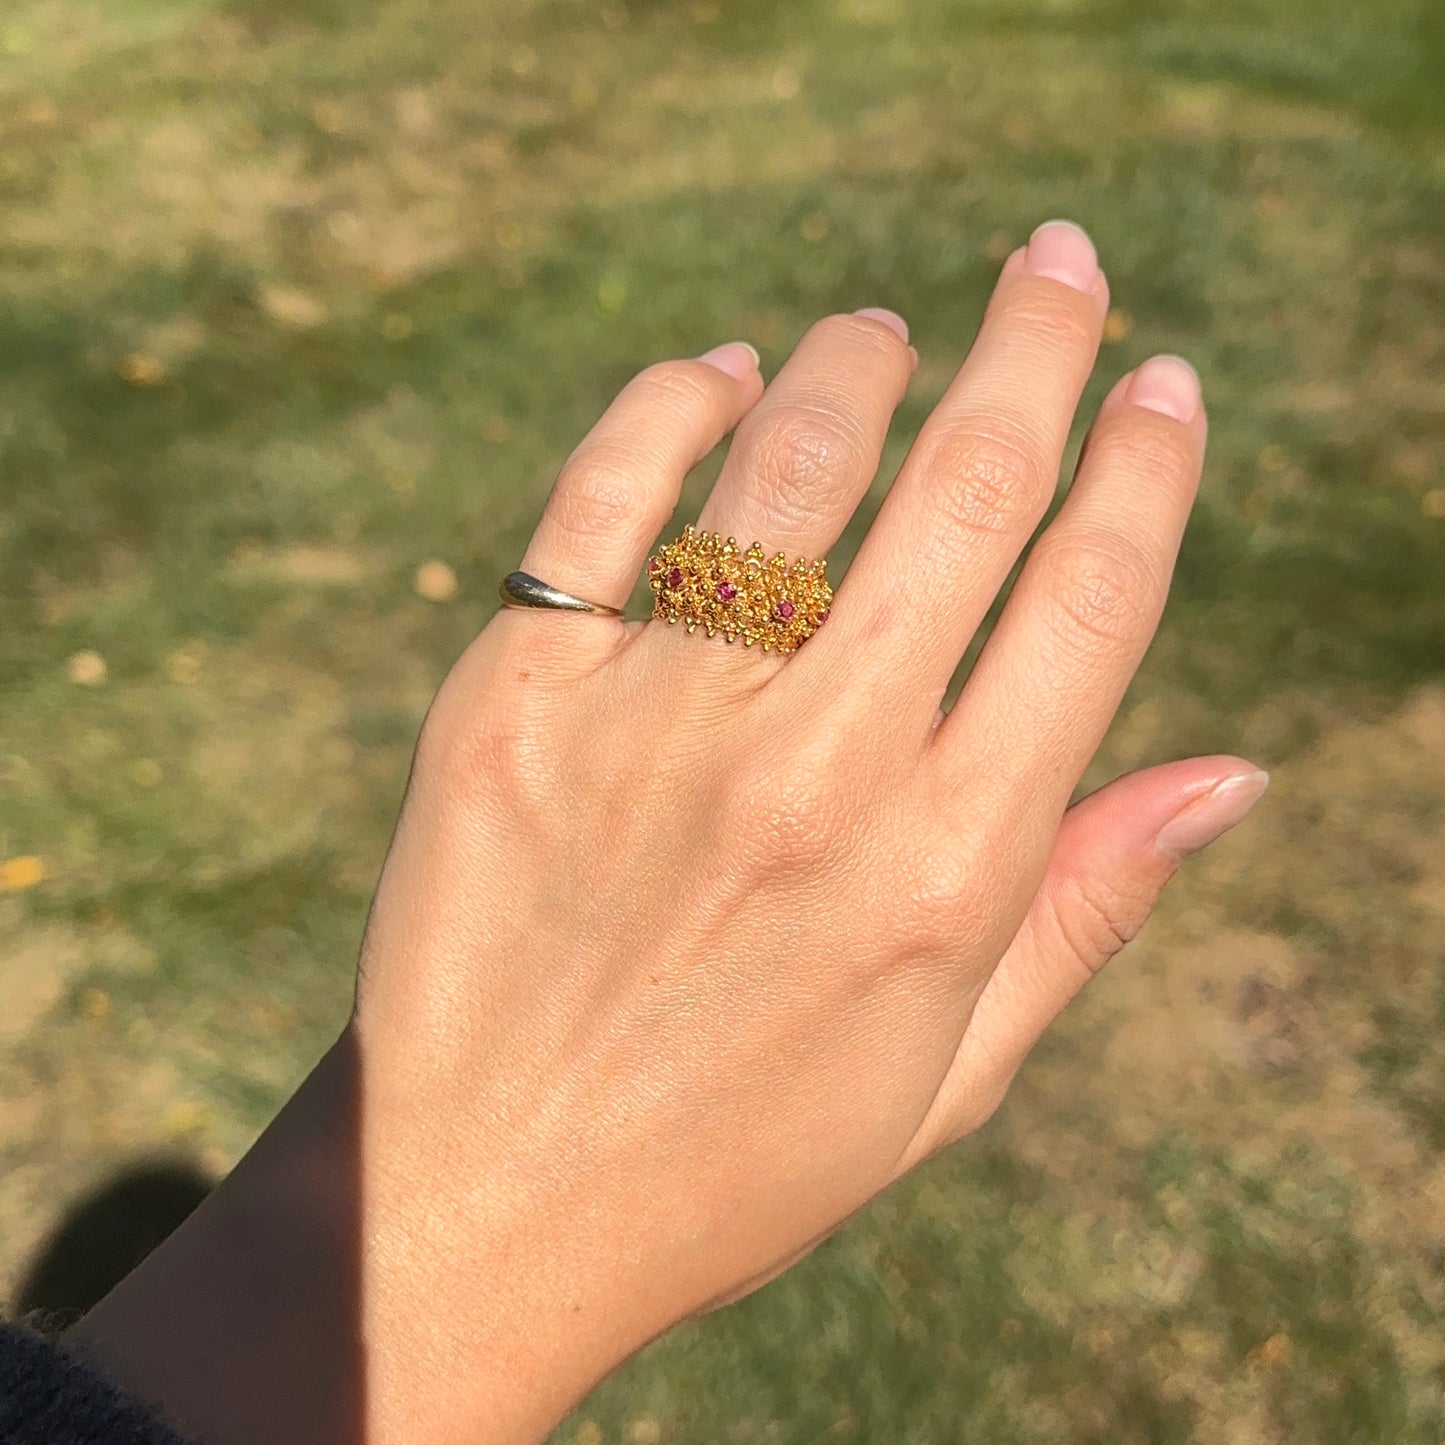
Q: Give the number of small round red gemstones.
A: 5